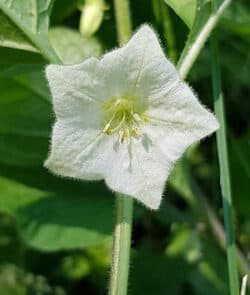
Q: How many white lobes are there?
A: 5